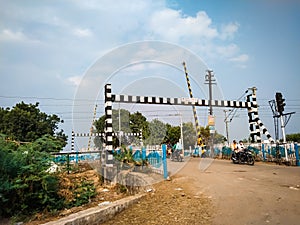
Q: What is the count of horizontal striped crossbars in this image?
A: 2